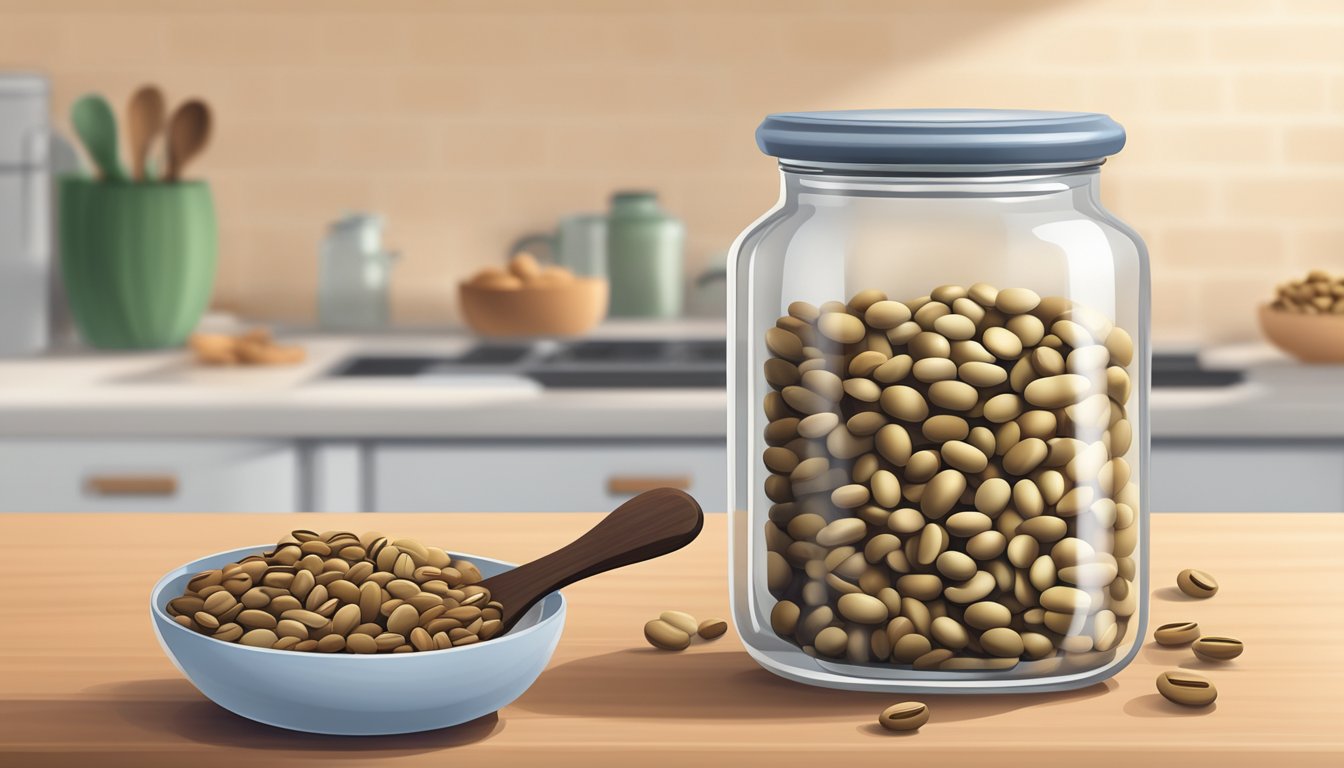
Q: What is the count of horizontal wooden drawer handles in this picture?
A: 2